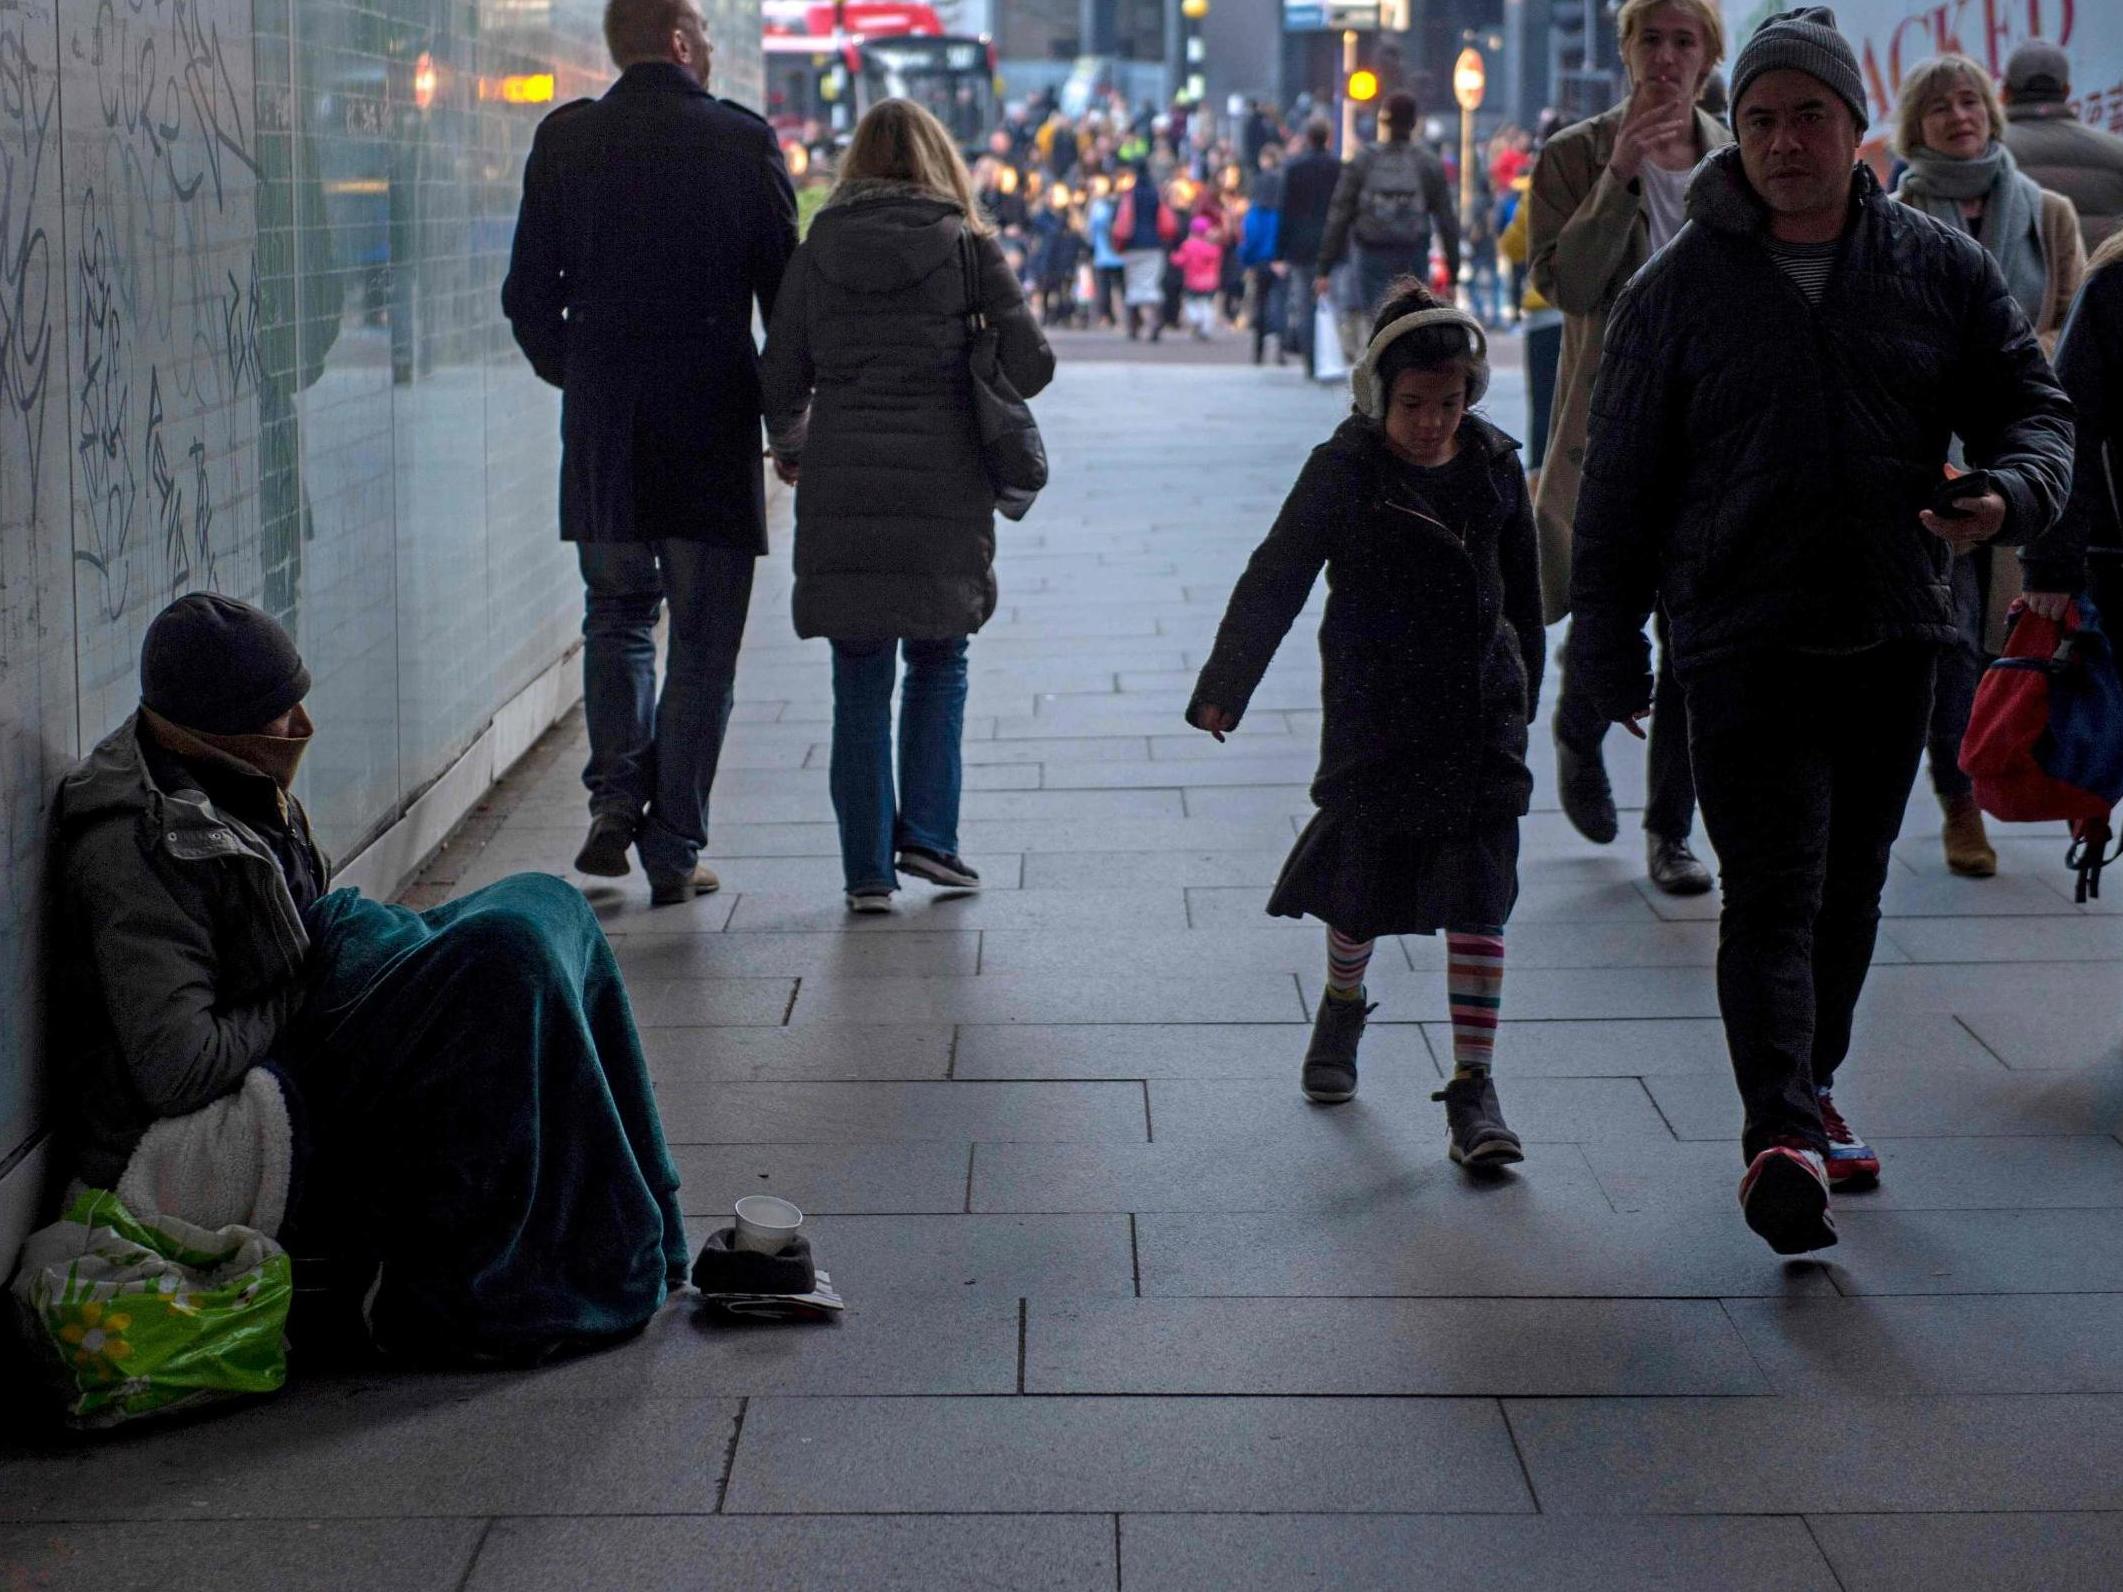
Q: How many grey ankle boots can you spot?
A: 2